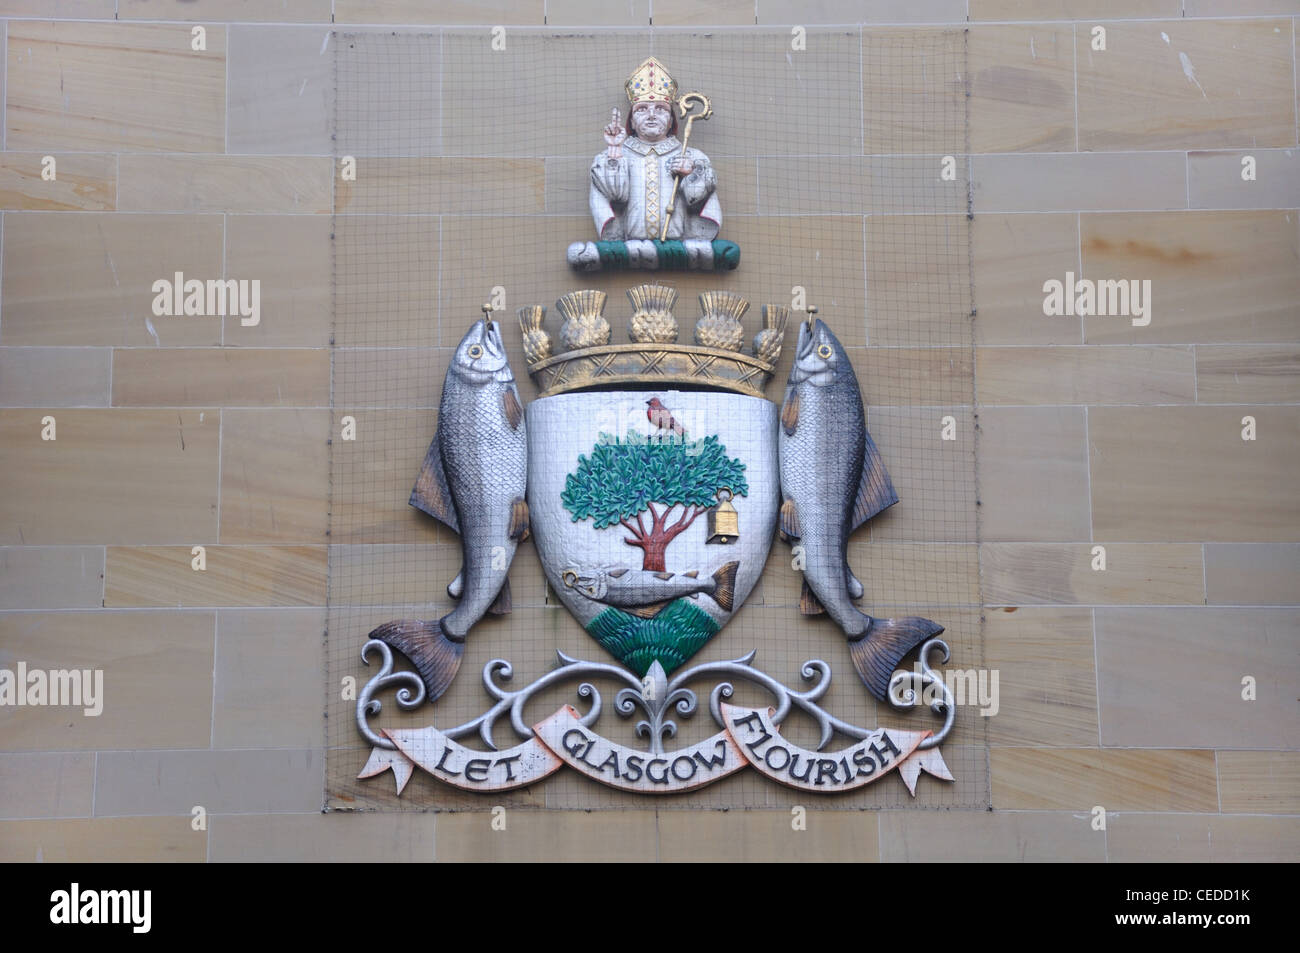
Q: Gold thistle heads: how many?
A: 5